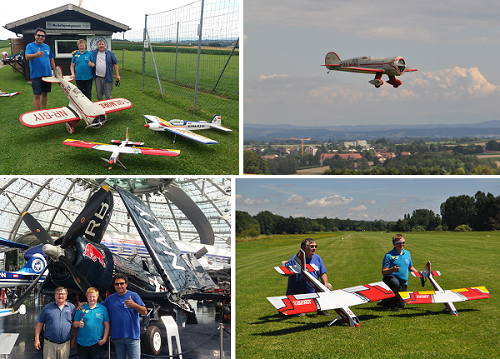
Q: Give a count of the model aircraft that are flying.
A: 1